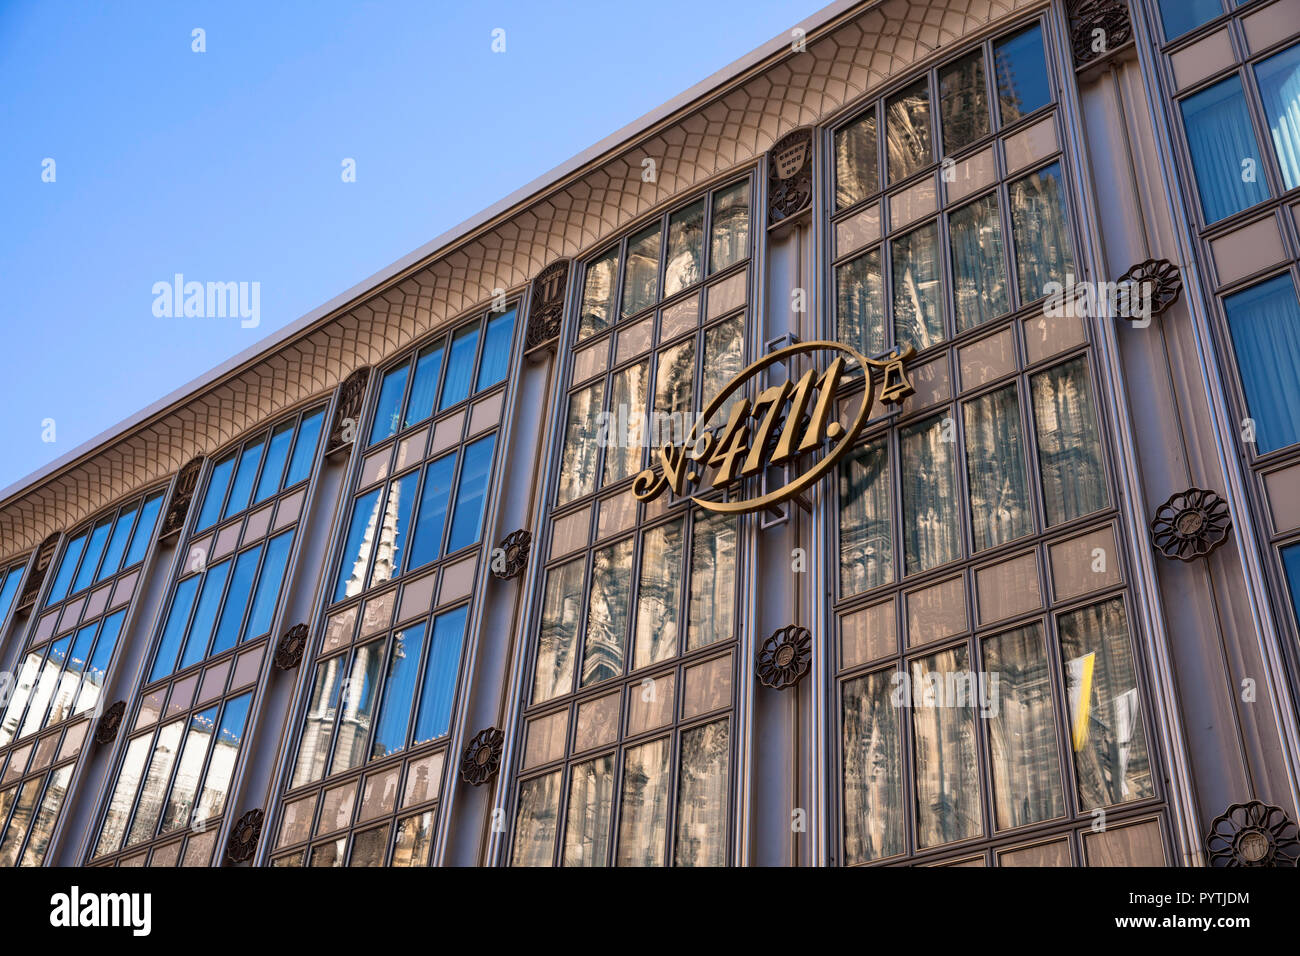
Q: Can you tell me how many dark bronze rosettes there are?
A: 9